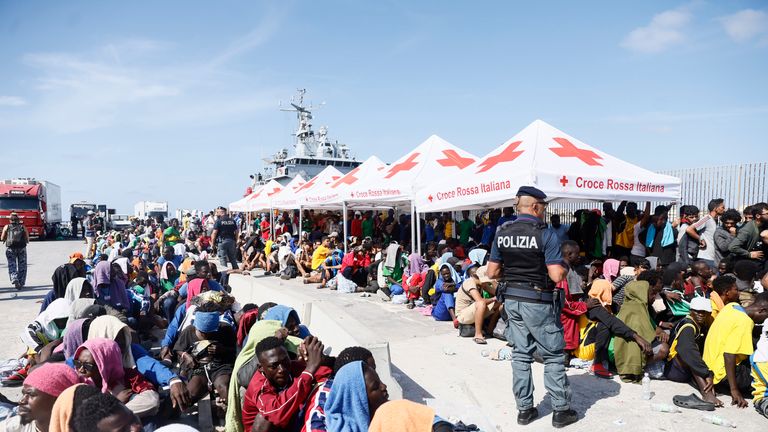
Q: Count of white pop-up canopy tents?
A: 6